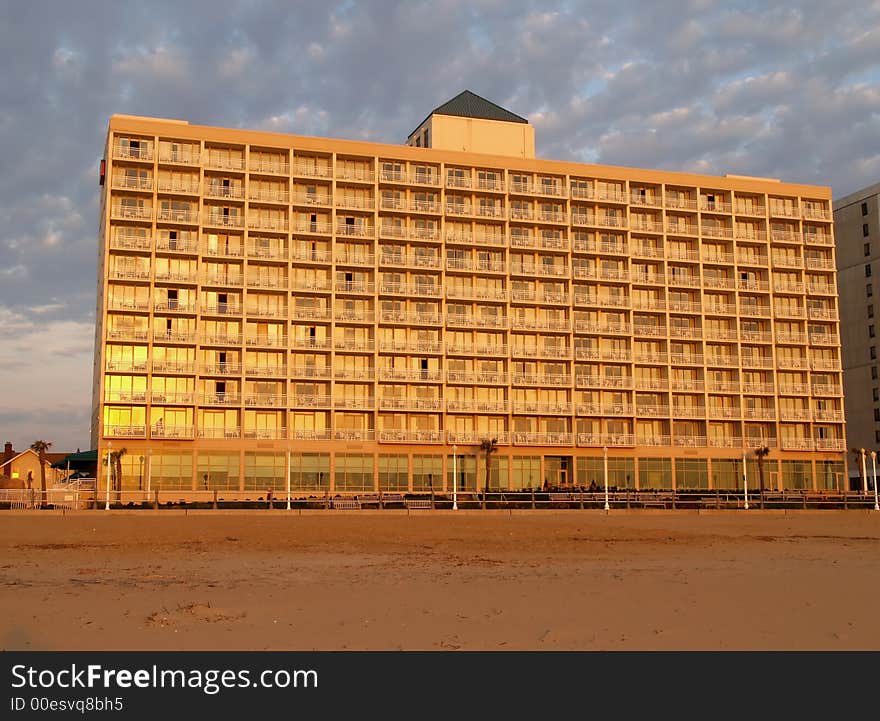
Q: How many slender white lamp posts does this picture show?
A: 8